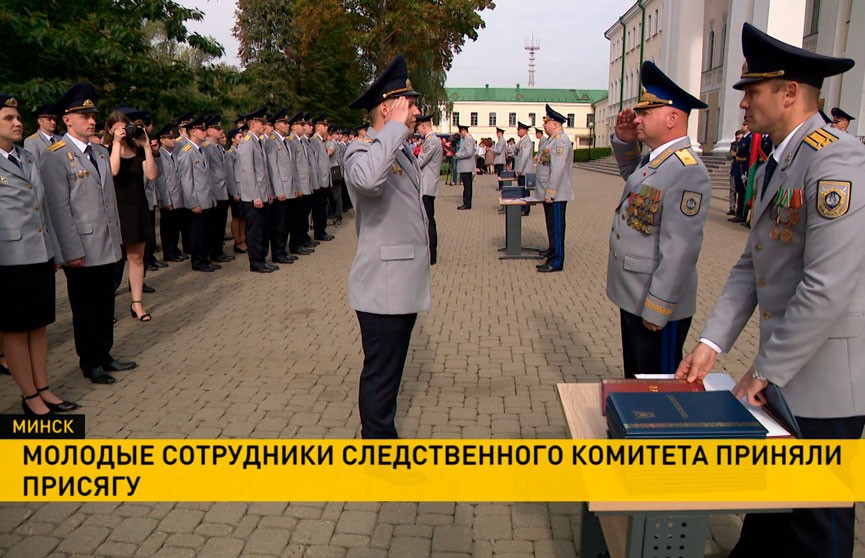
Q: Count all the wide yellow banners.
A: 1